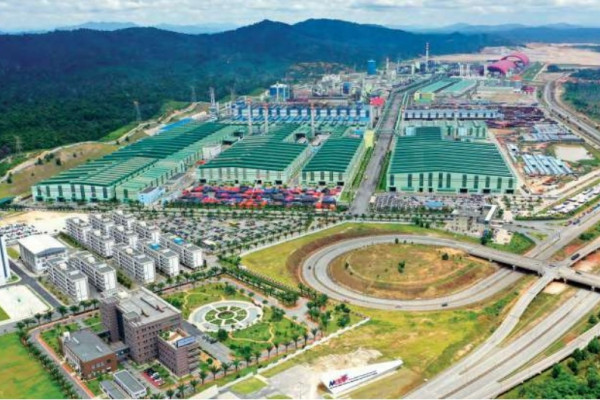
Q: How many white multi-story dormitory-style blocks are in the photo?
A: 11